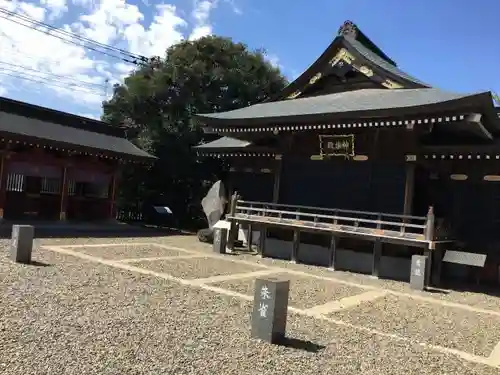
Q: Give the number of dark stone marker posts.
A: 4